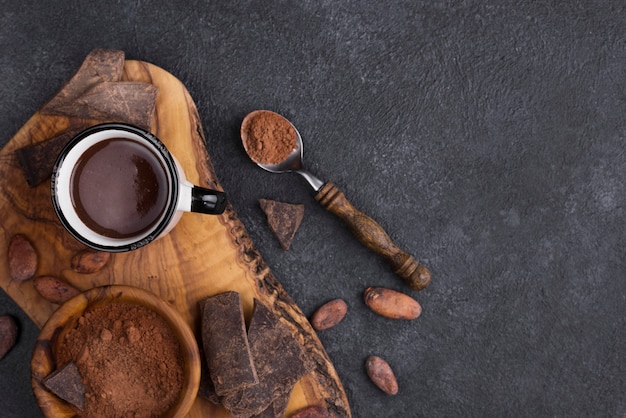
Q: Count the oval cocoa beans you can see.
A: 8